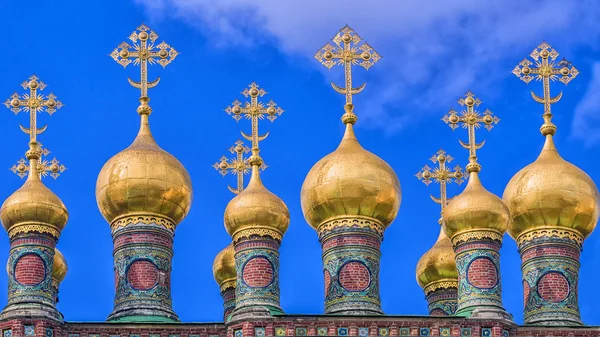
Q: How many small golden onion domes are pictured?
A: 6